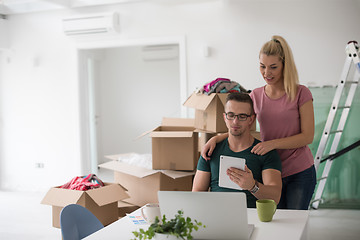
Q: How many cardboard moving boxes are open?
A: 4